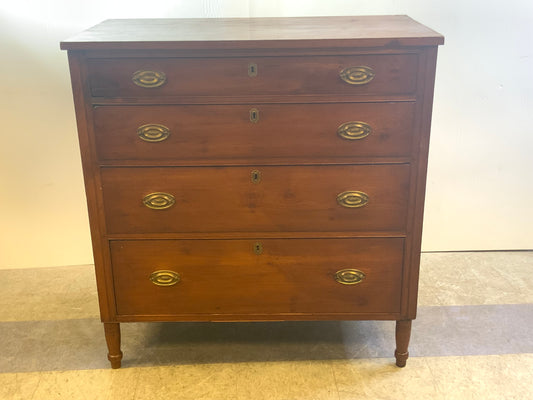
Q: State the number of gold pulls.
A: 8